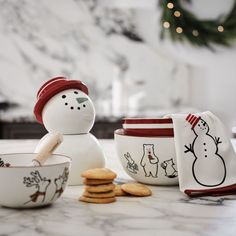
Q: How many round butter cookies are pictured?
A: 7